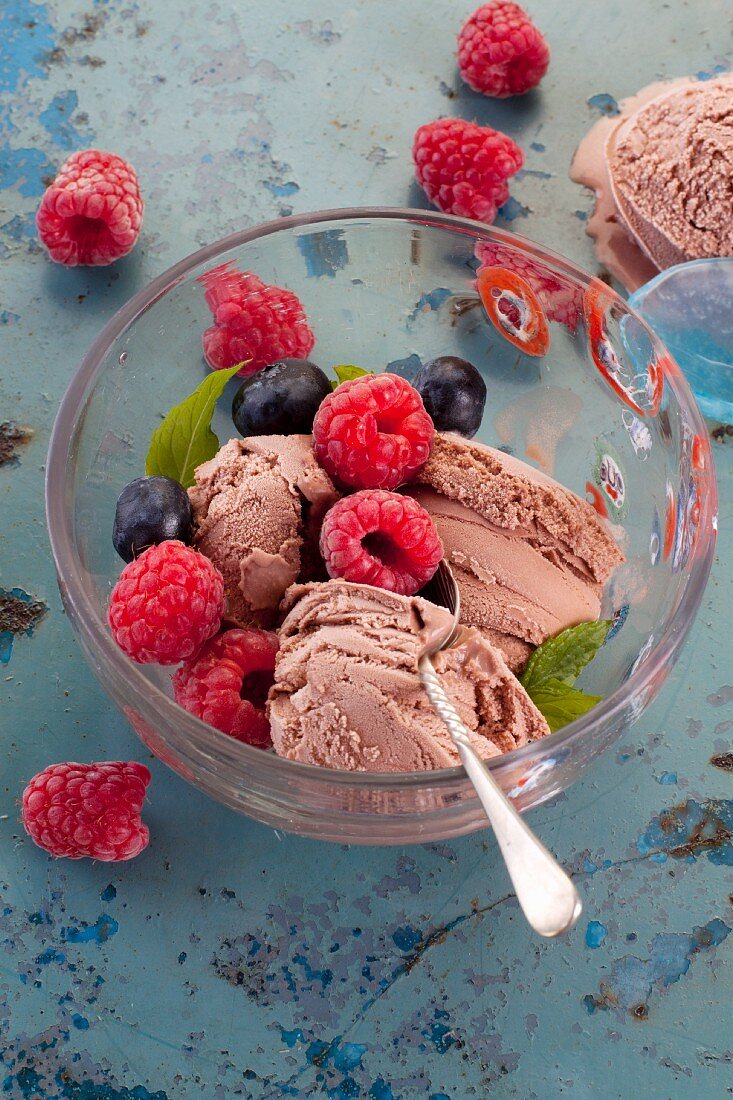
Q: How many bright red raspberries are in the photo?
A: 9